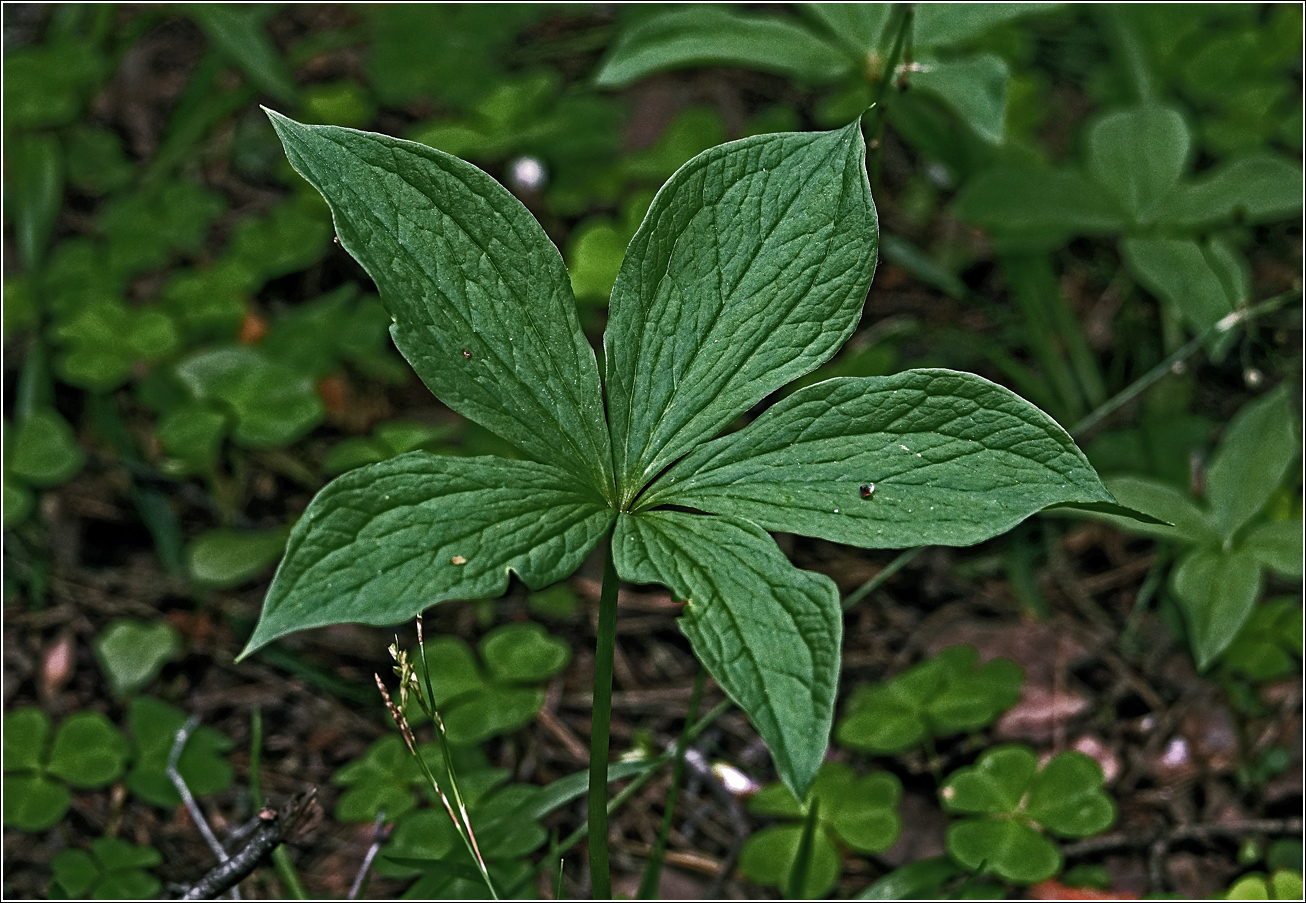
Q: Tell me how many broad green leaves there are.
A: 5